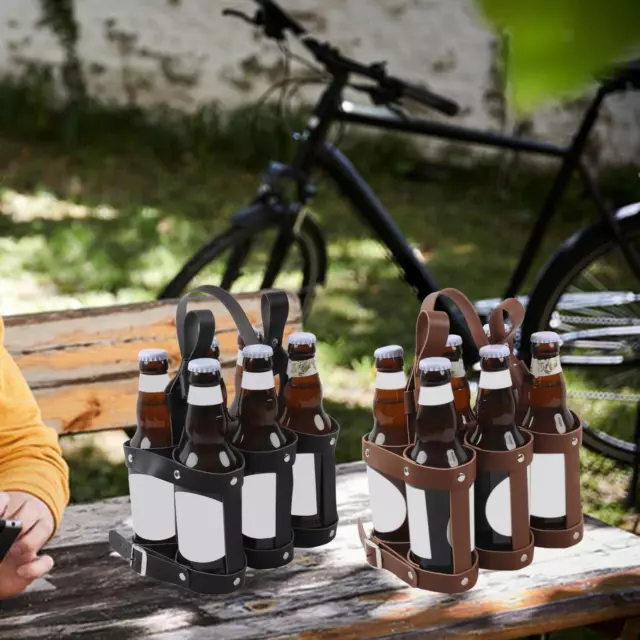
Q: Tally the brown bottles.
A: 12